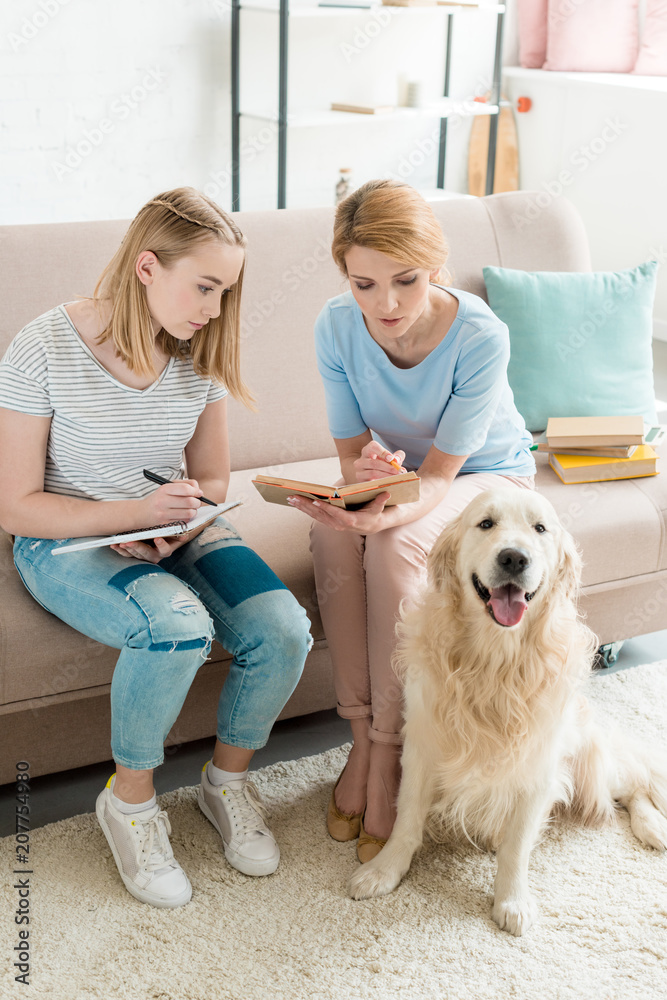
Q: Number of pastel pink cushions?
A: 3